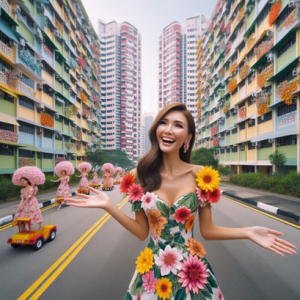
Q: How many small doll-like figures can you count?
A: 6